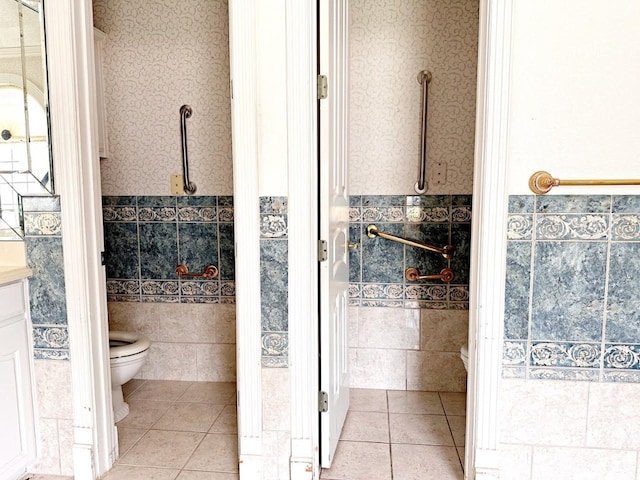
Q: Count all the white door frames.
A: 2